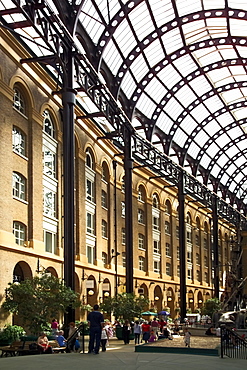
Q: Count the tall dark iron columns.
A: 4